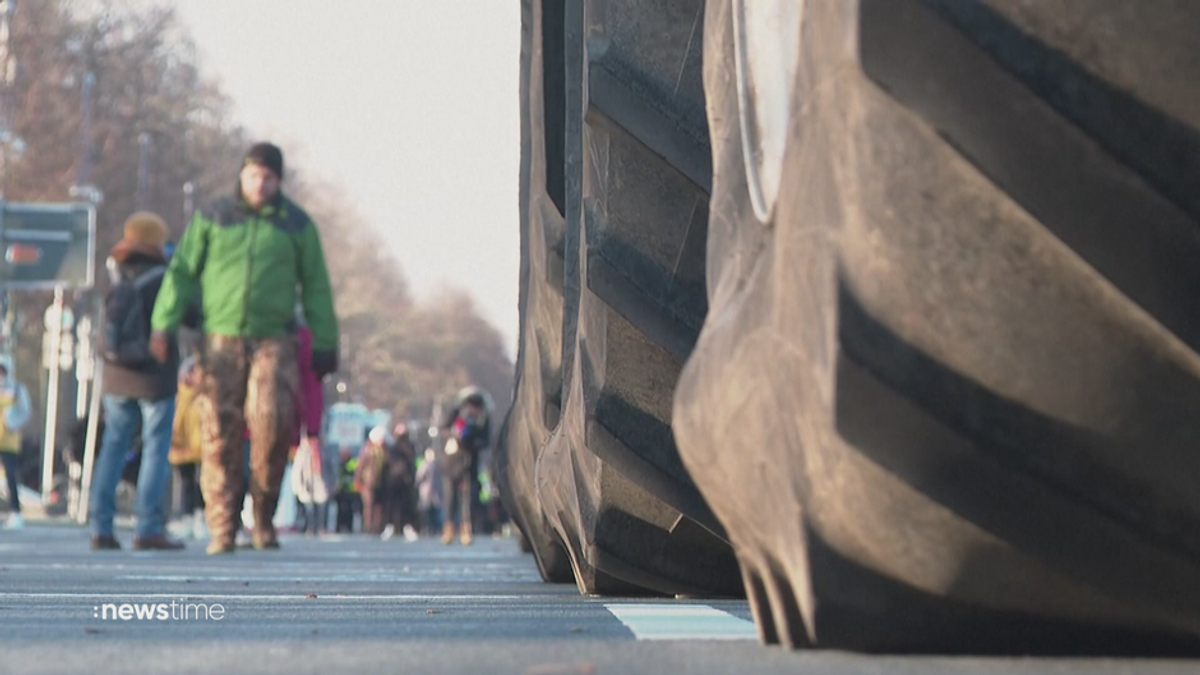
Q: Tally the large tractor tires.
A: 3